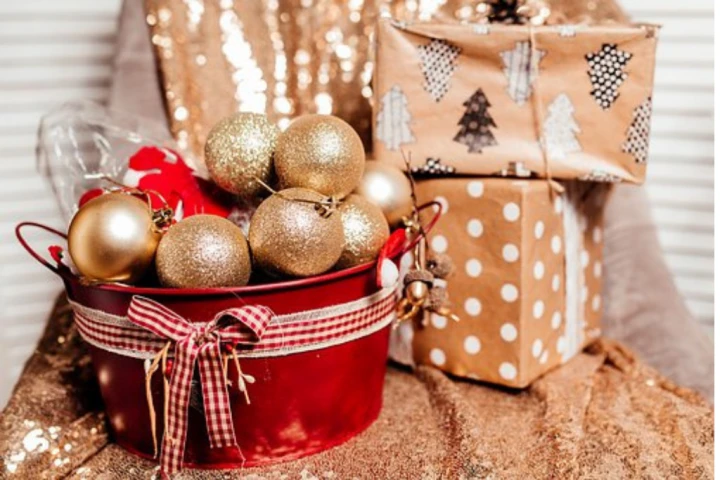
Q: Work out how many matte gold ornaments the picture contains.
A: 2